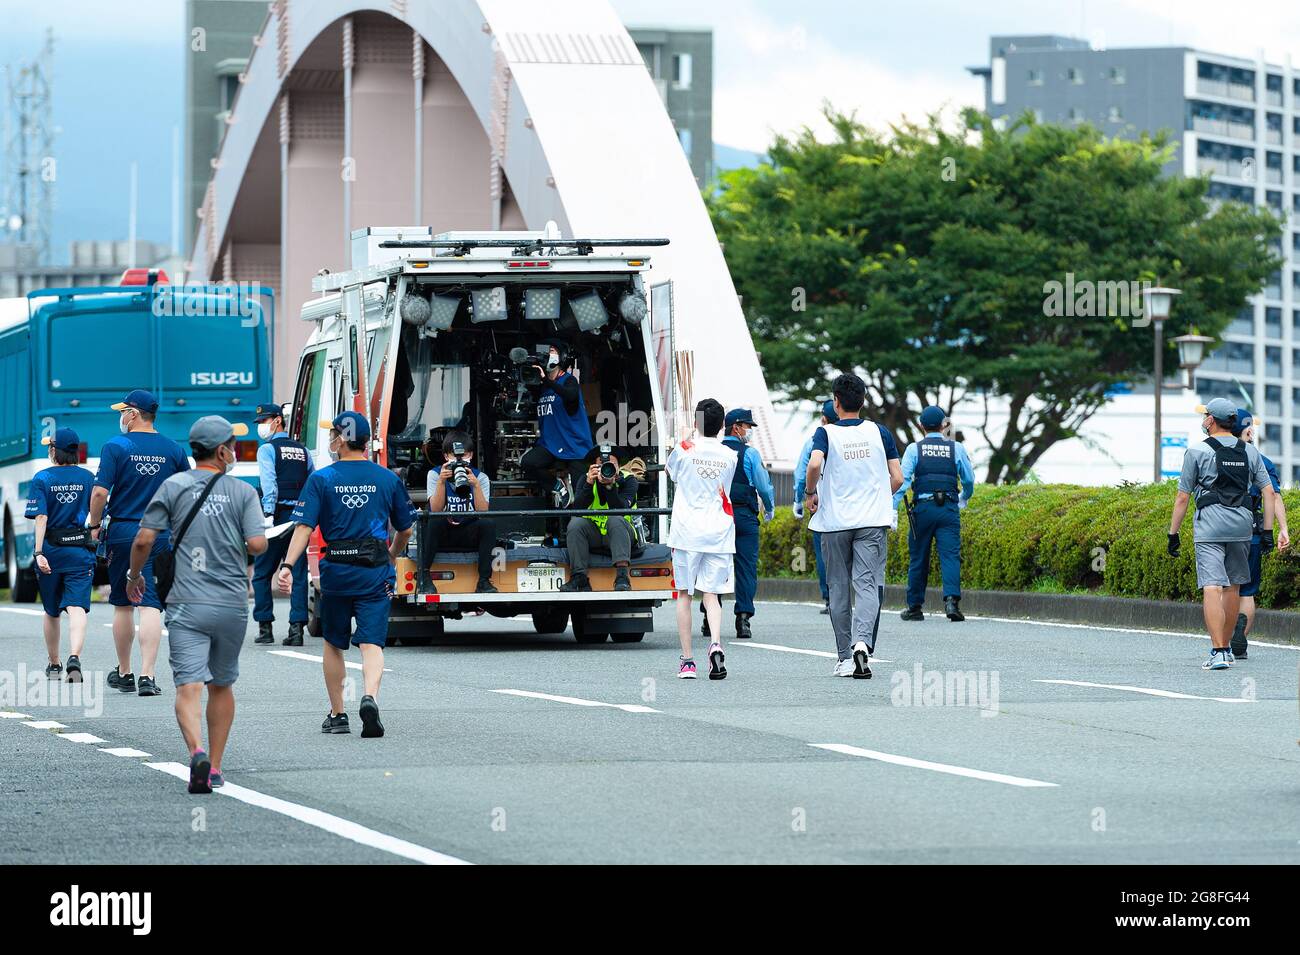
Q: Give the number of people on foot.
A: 12